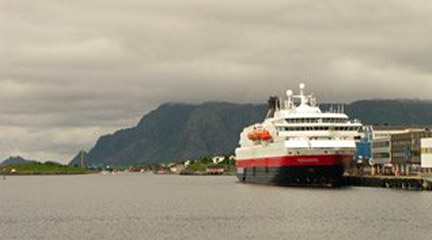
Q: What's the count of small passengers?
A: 0